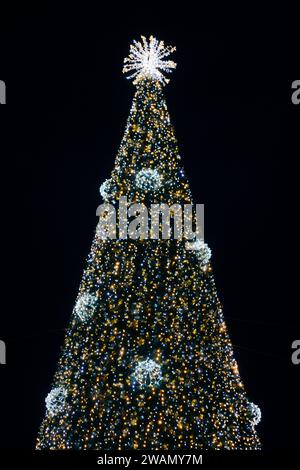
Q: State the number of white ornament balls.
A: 7